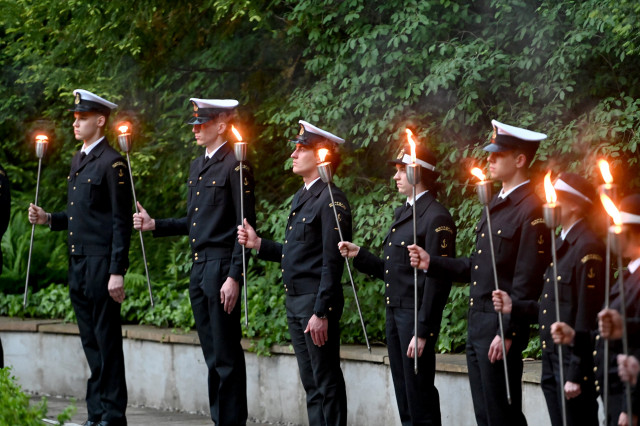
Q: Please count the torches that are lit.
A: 9